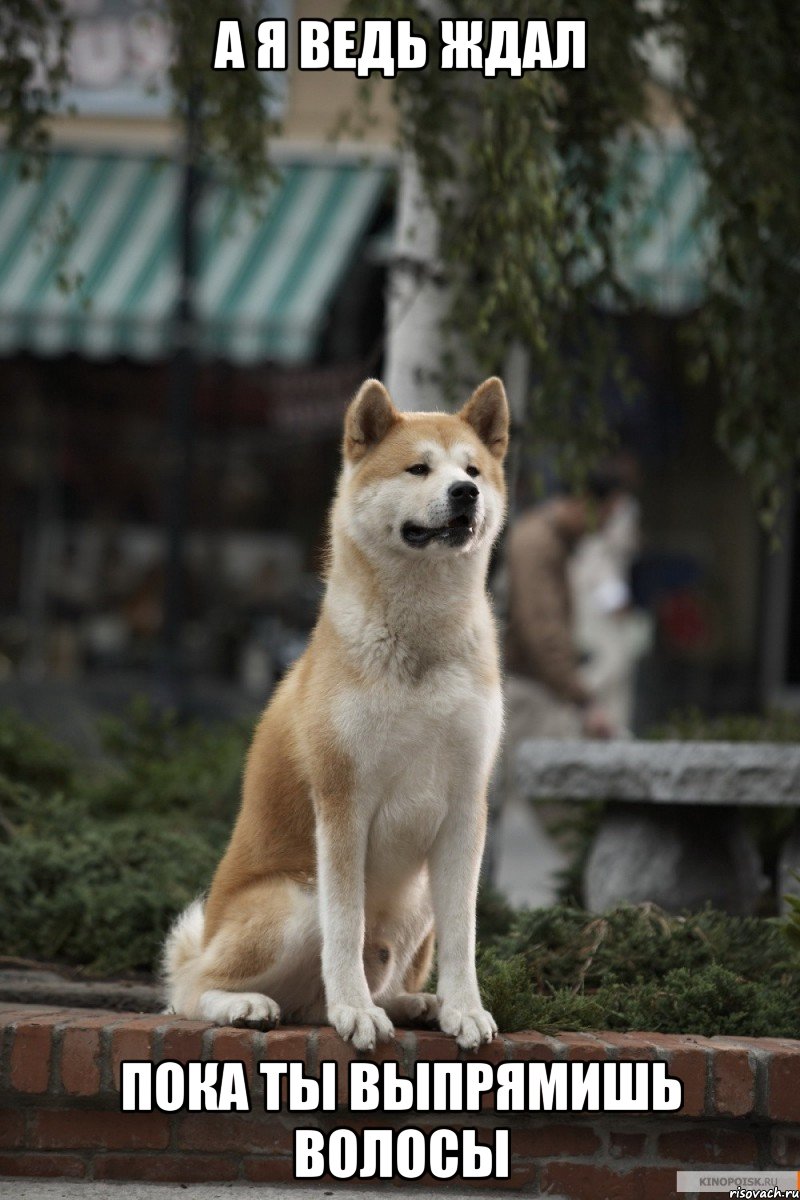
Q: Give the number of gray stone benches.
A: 1